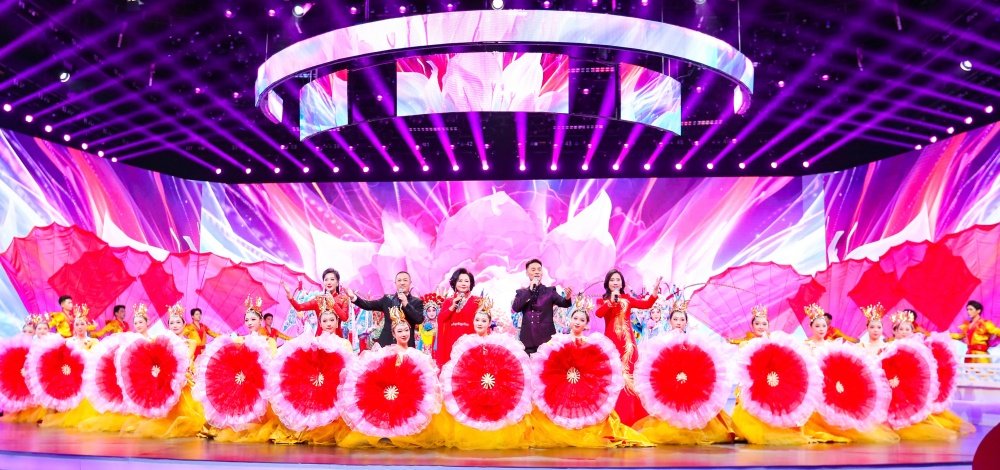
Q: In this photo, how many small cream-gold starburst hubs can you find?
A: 12